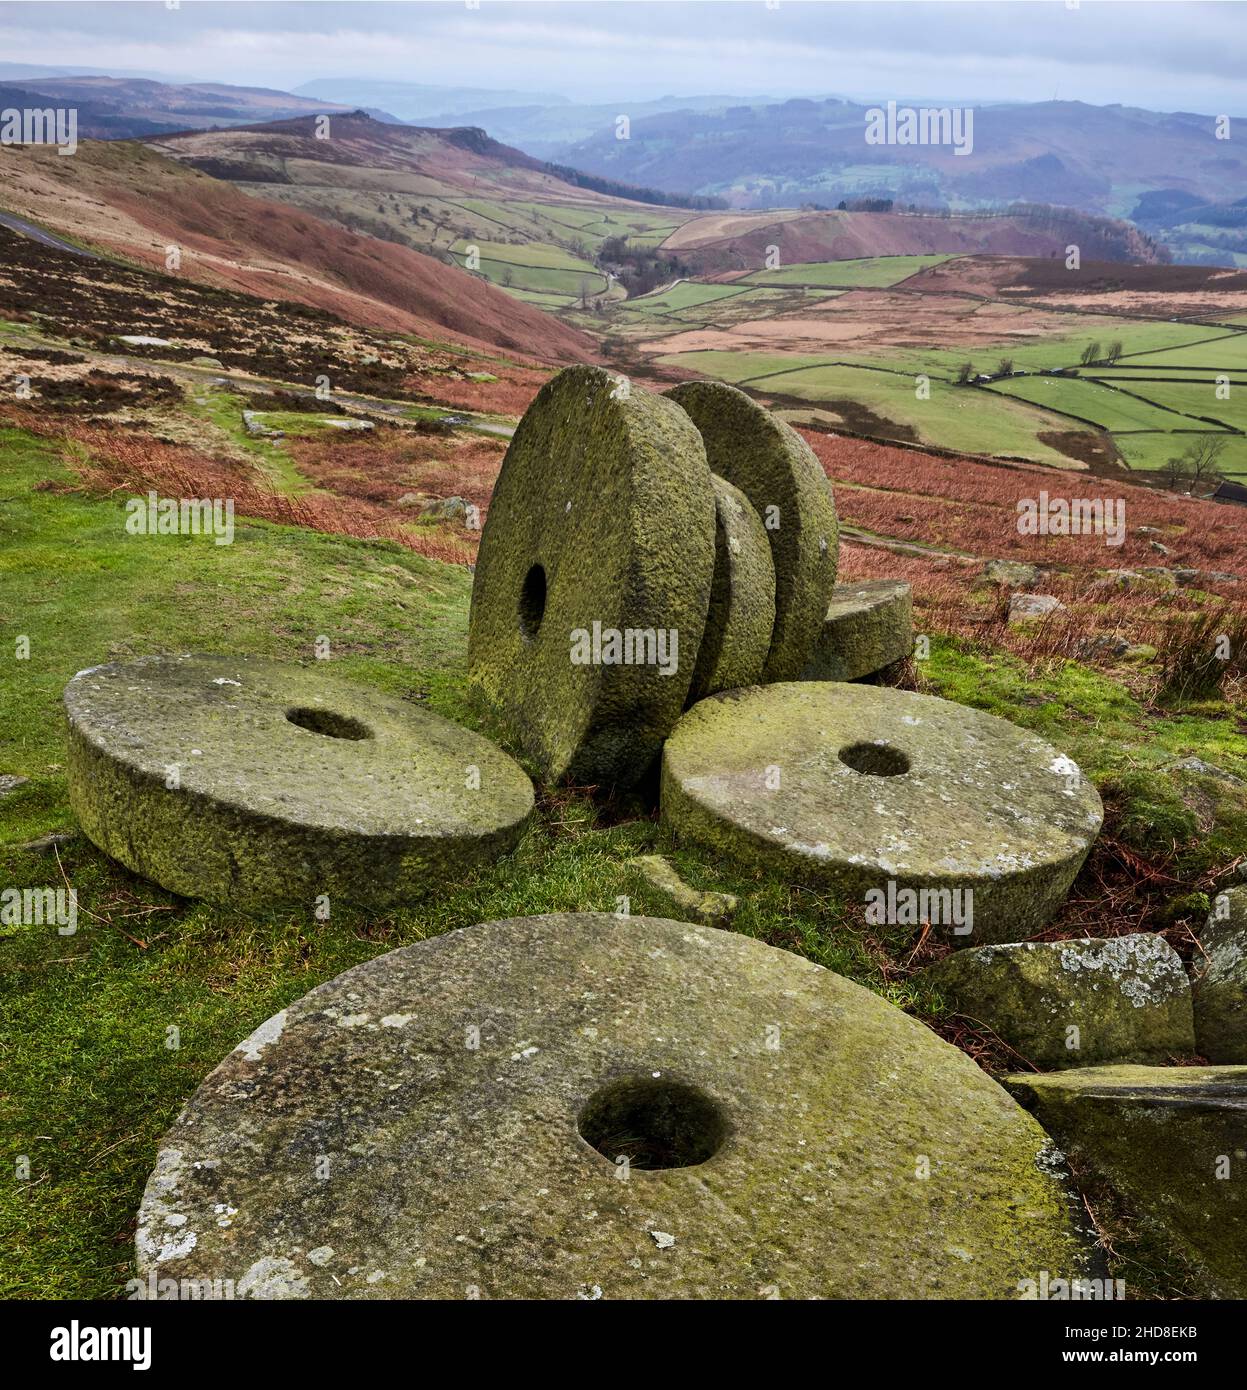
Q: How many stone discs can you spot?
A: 7